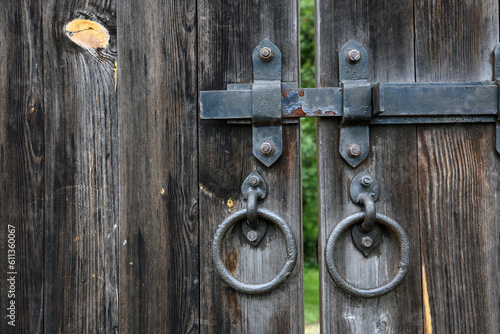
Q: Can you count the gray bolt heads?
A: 8